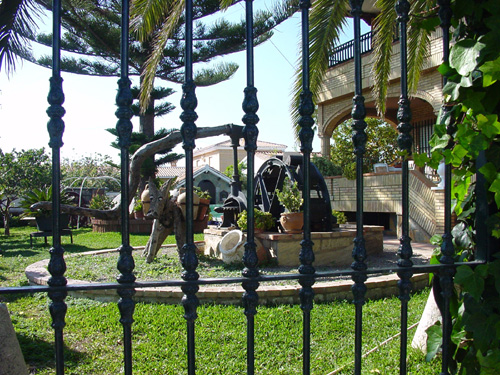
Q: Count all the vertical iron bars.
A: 8